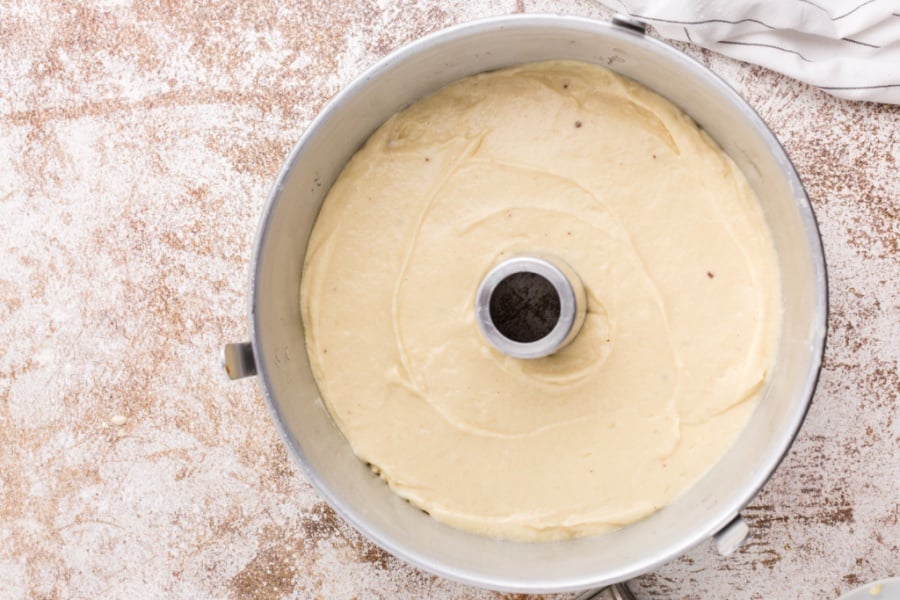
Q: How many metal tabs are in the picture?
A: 3